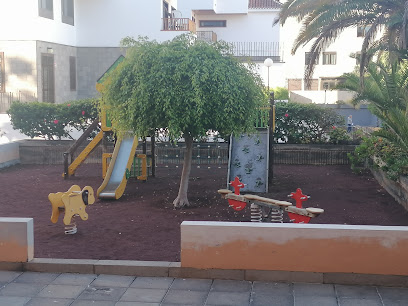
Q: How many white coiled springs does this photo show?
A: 3